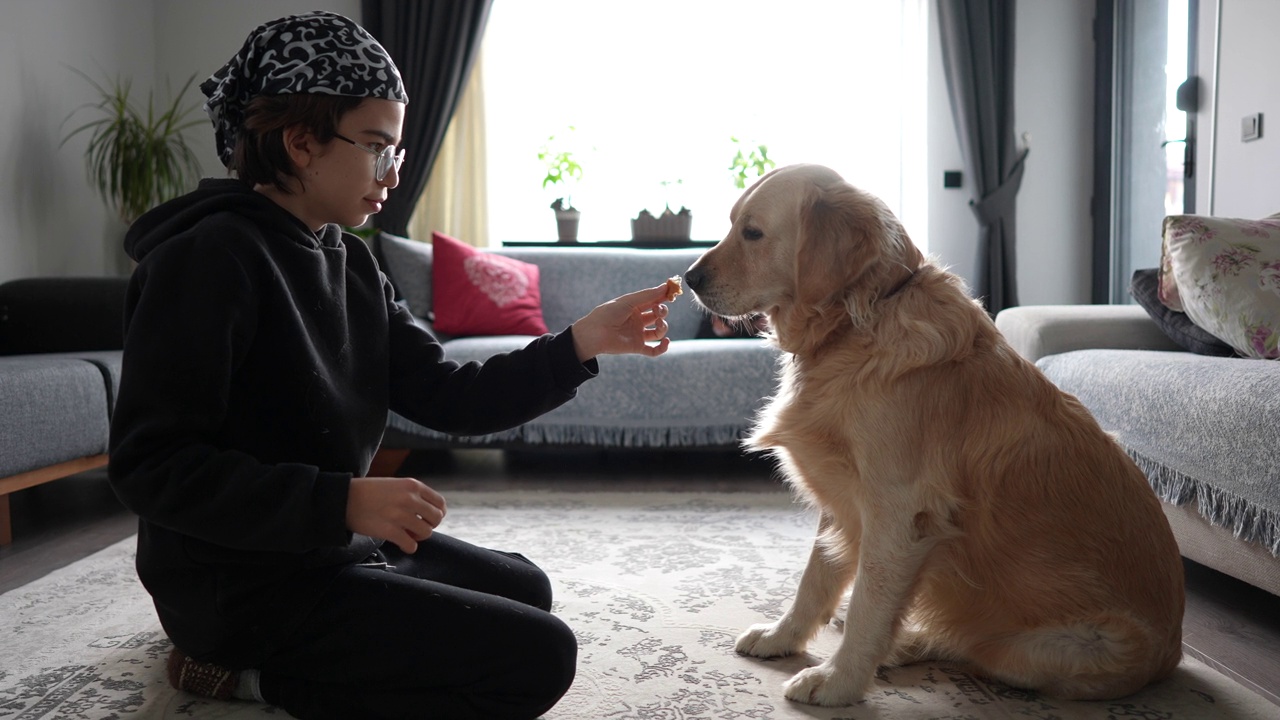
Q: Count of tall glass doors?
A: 1